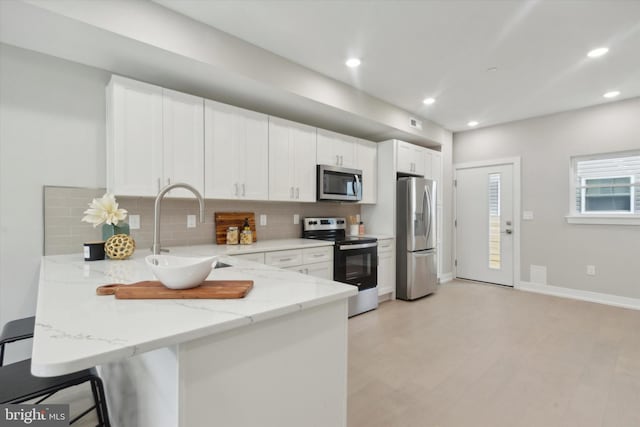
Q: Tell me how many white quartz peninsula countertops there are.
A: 1